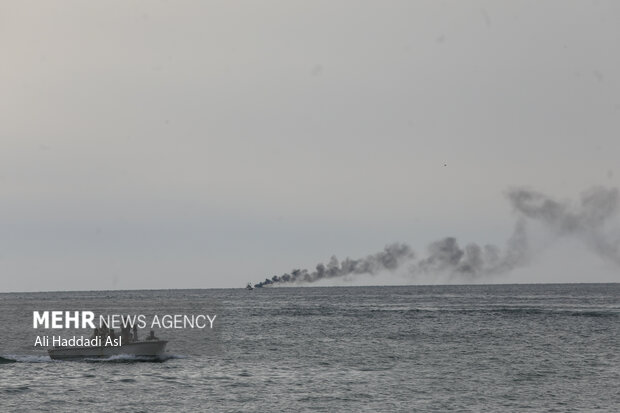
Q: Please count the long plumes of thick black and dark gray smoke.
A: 1